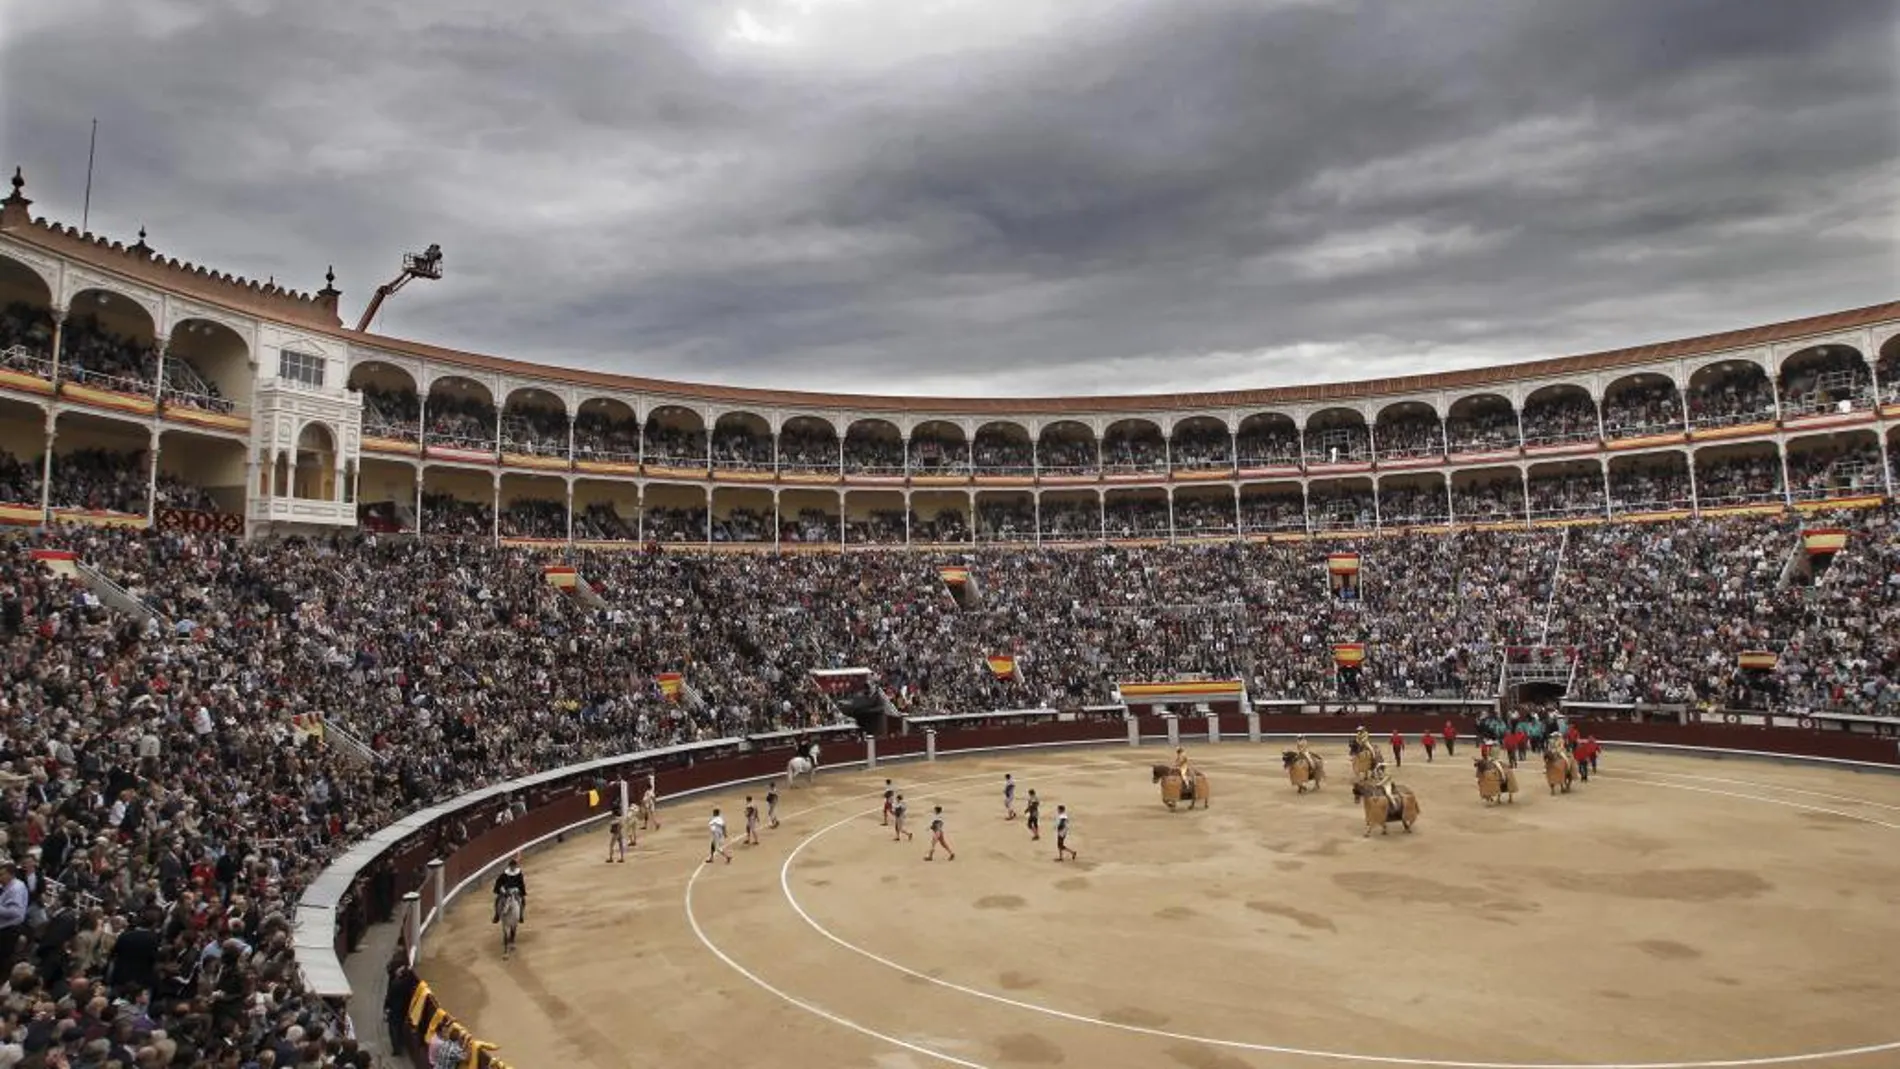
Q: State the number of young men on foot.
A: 12